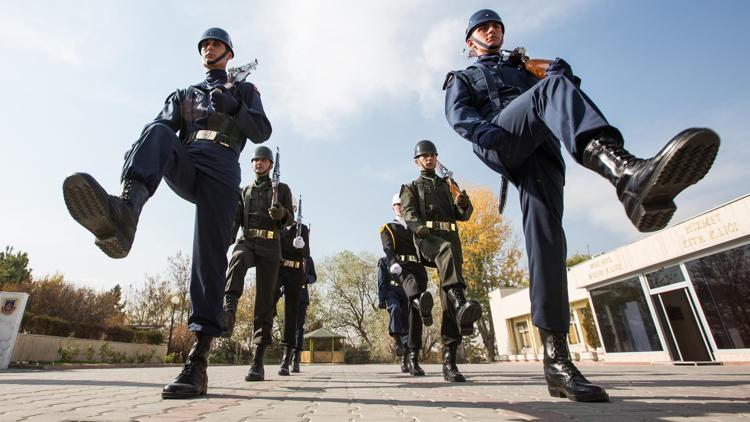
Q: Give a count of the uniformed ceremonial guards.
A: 8